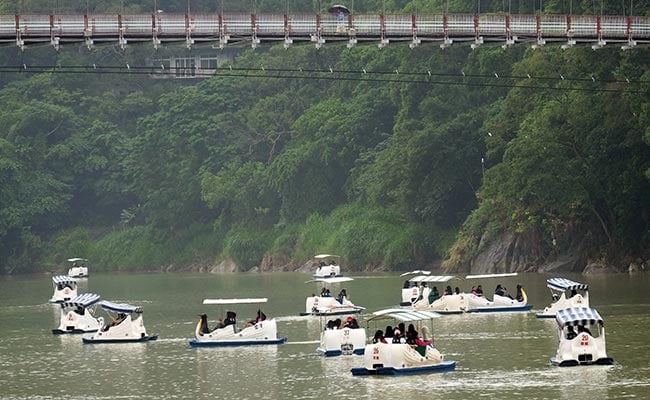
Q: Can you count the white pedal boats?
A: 14